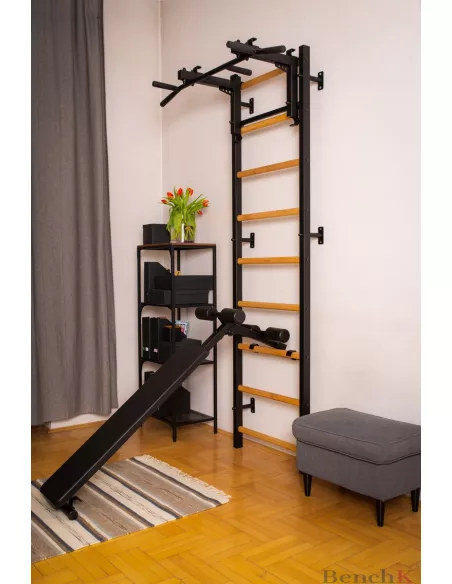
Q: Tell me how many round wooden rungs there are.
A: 9